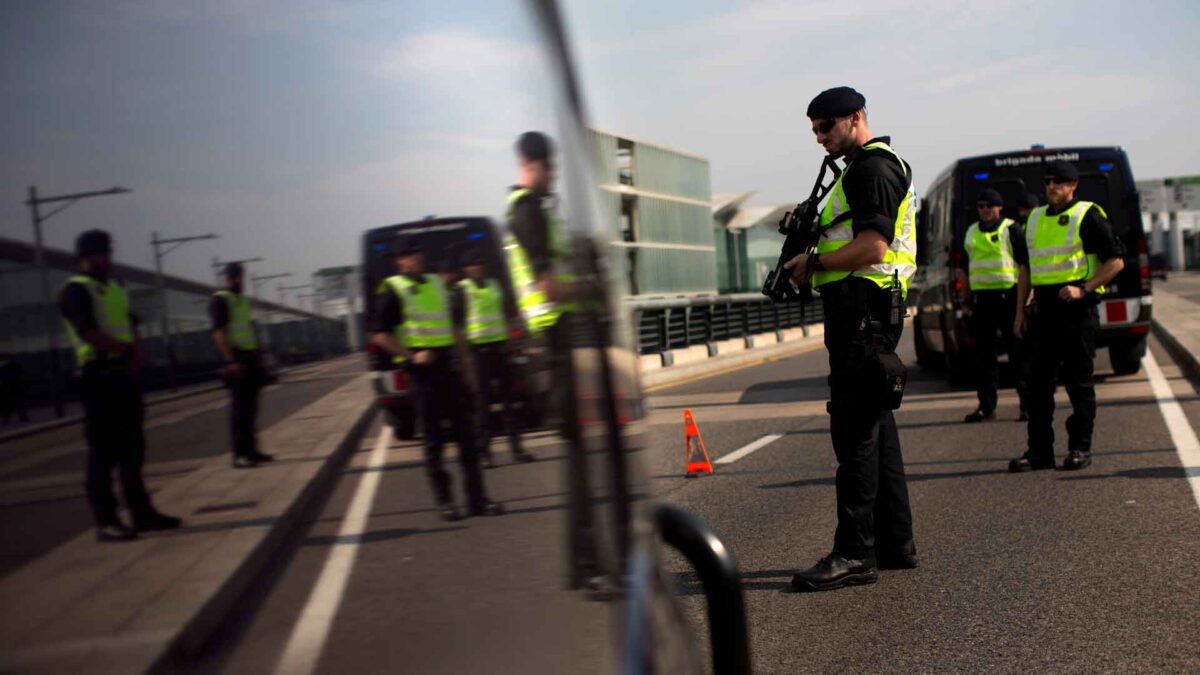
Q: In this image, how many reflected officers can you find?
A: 5